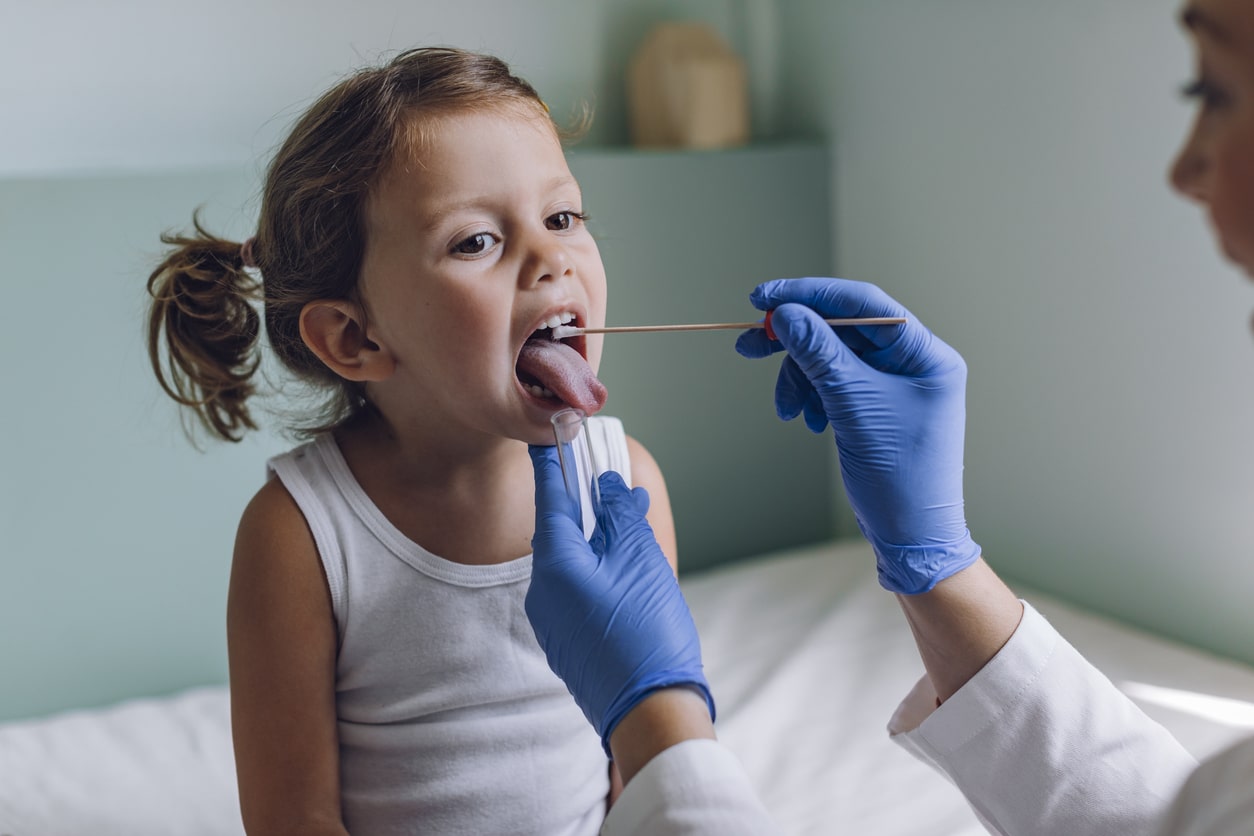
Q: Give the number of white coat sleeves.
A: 2